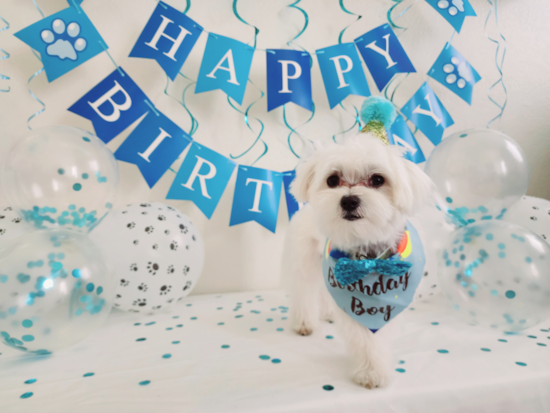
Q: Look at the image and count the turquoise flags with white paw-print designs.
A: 3